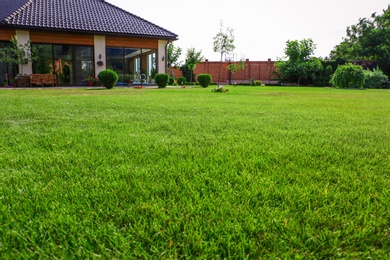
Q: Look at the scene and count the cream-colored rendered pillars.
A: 3